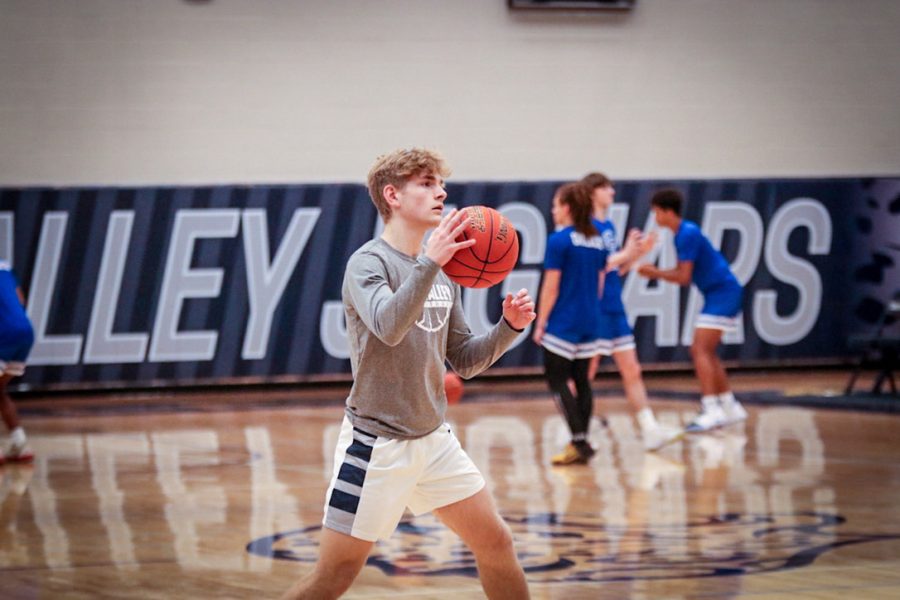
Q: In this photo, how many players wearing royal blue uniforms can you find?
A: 4